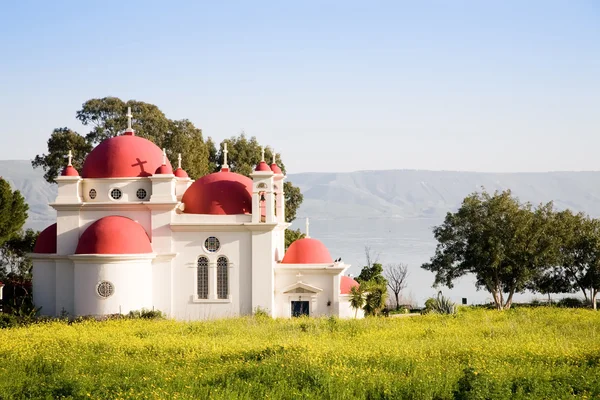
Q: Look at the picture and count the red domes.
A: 11